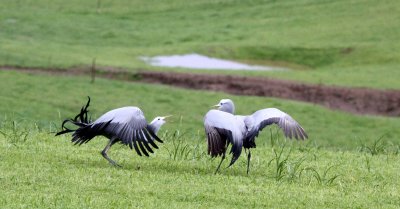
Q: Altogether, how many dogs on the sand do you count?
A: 0